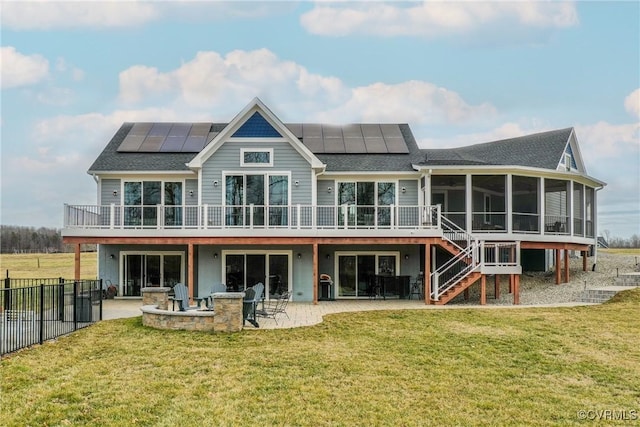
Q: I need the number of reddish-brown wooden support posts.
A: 12